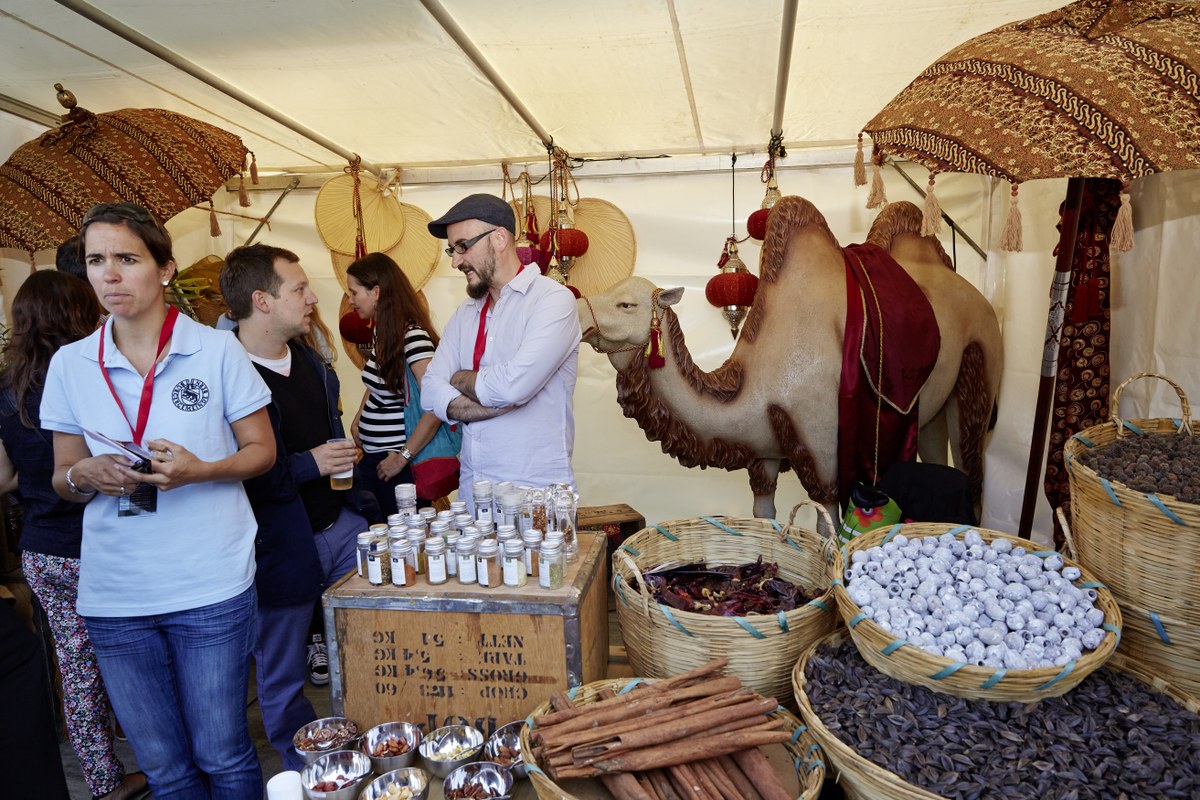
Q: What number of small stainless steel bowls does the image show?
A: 7